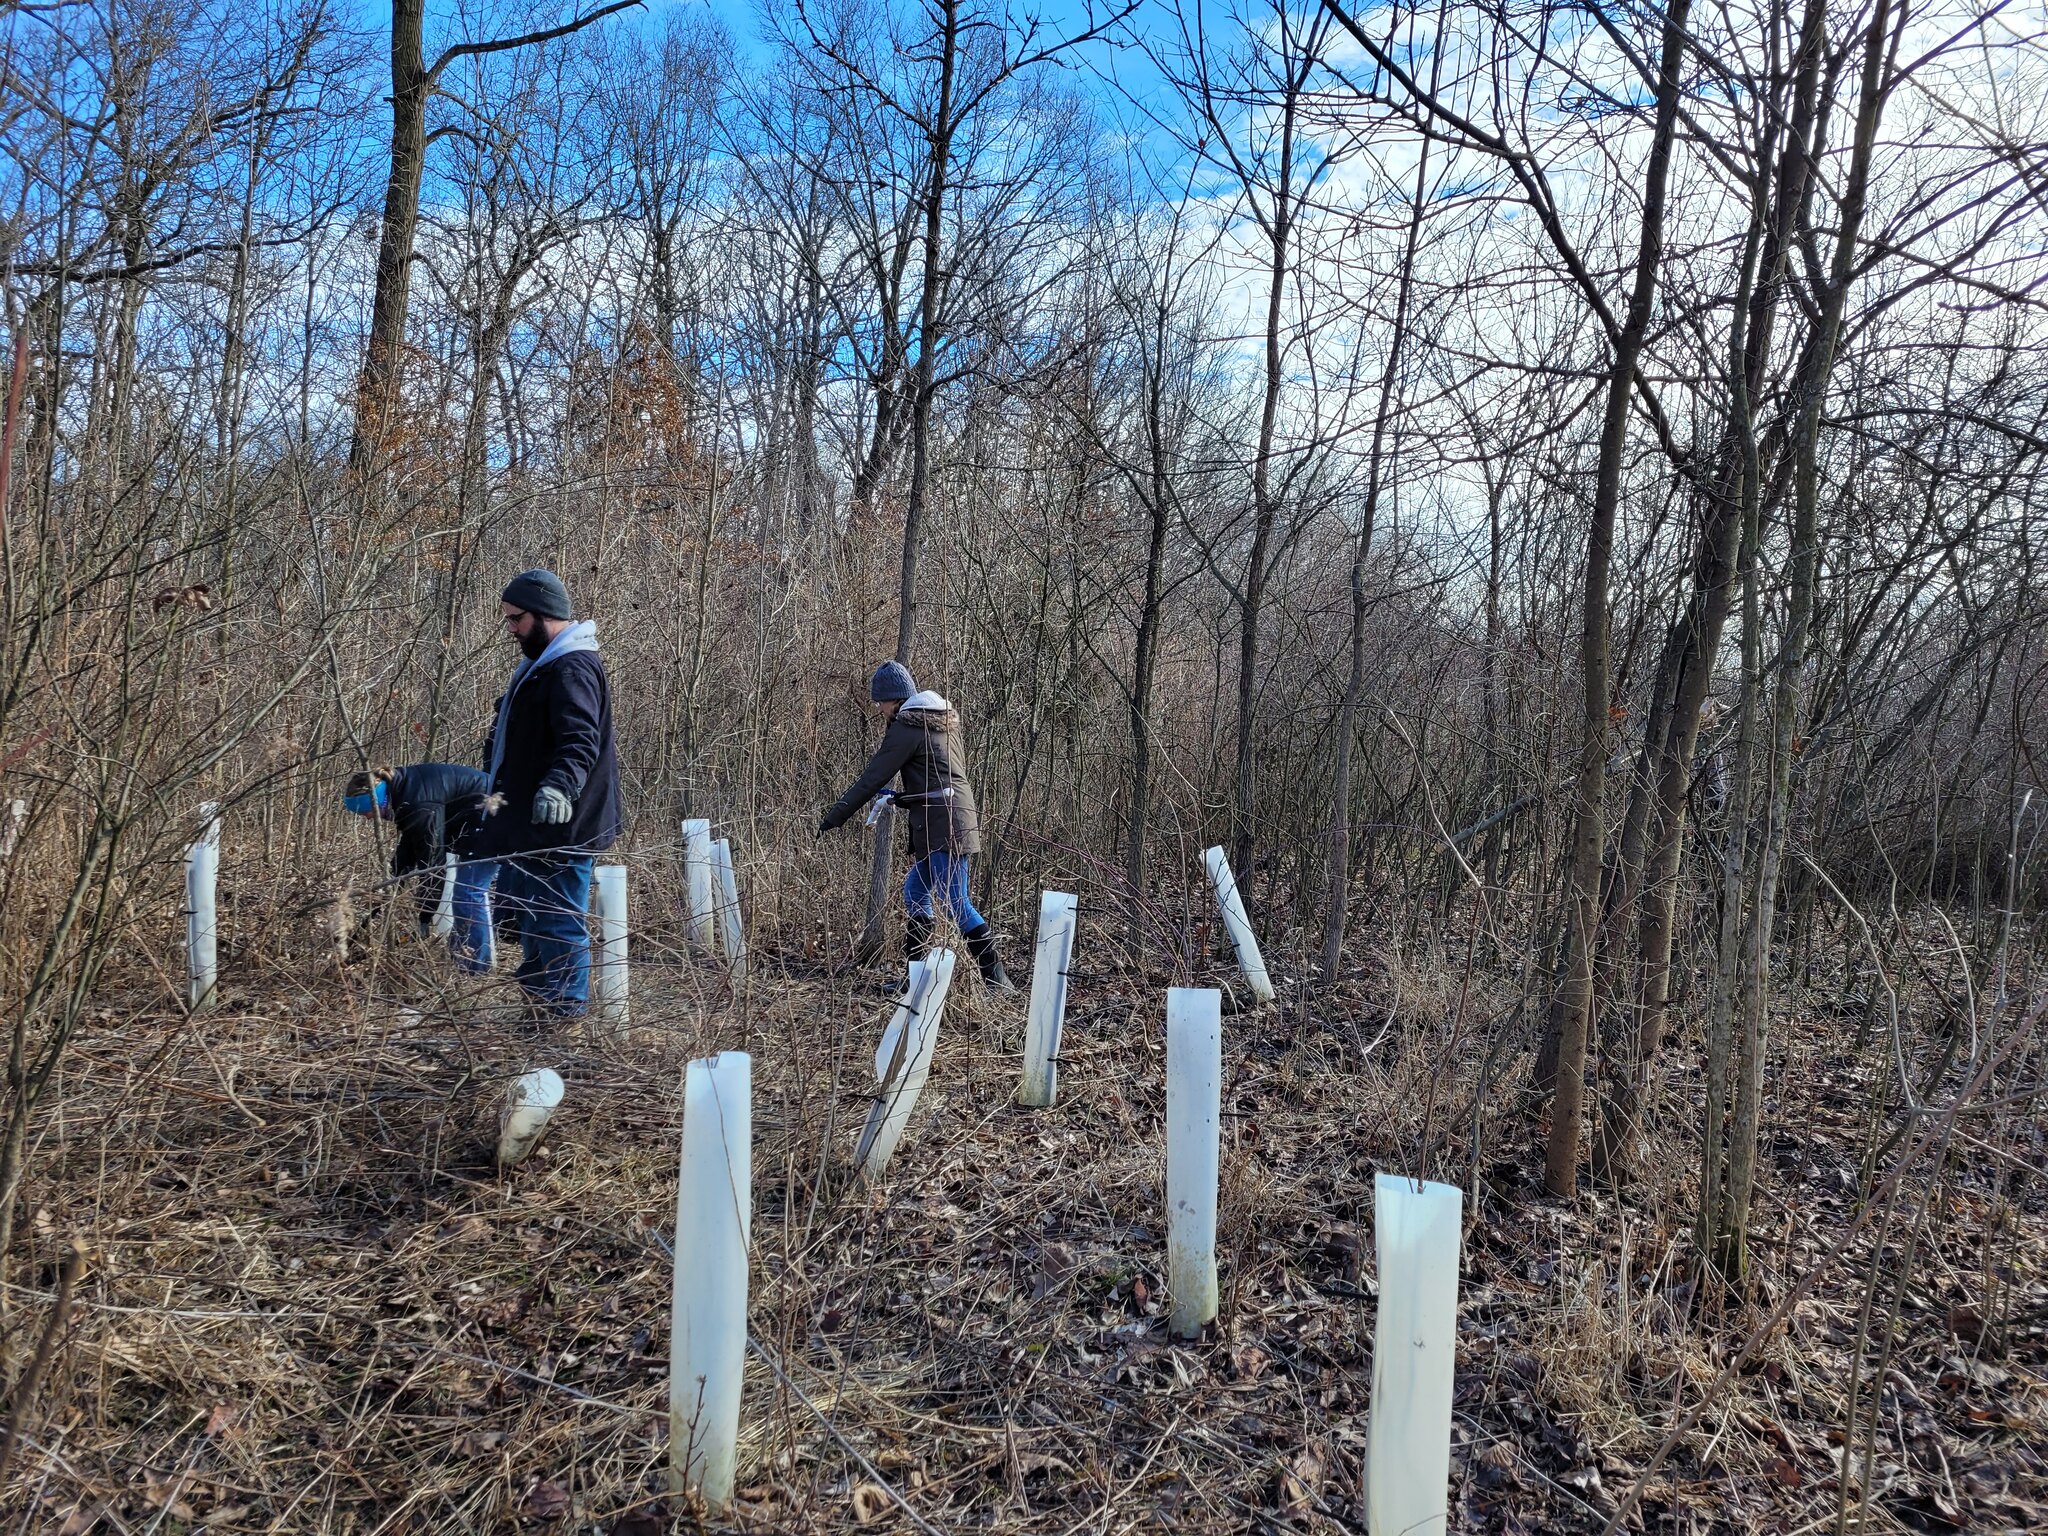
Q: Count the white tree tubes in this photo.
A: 12